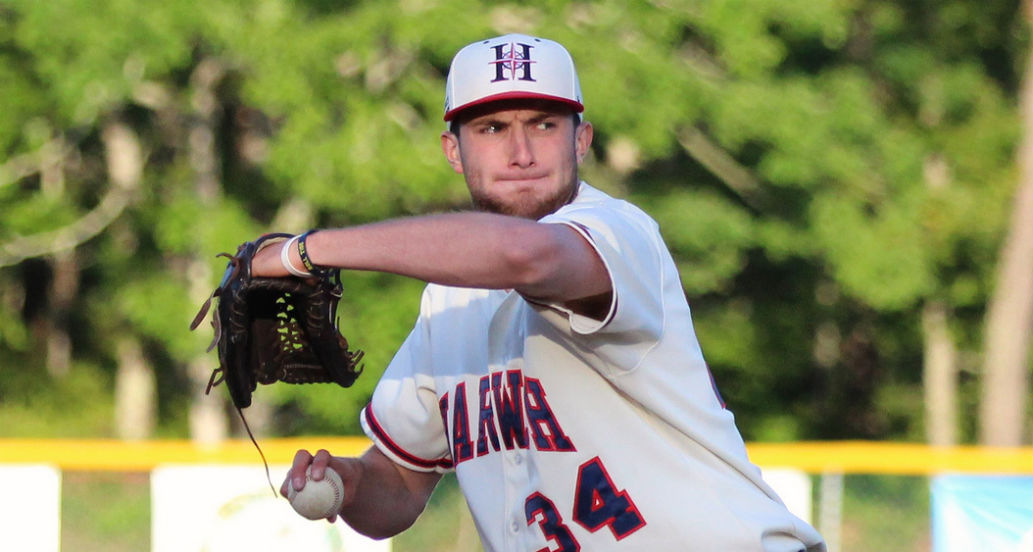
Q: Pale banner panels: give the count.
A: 4